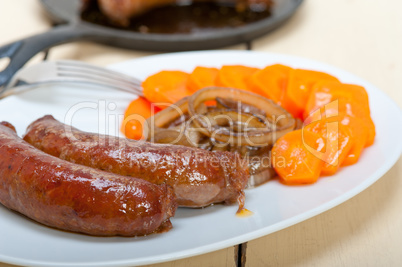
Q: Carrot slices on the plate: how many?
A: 11